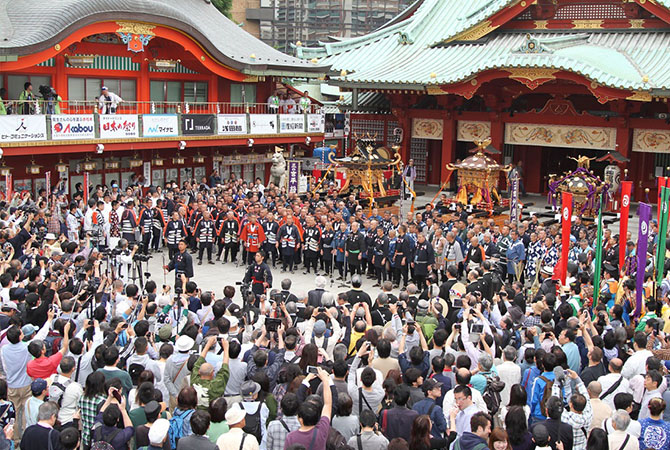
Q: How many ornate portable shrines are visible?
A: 3